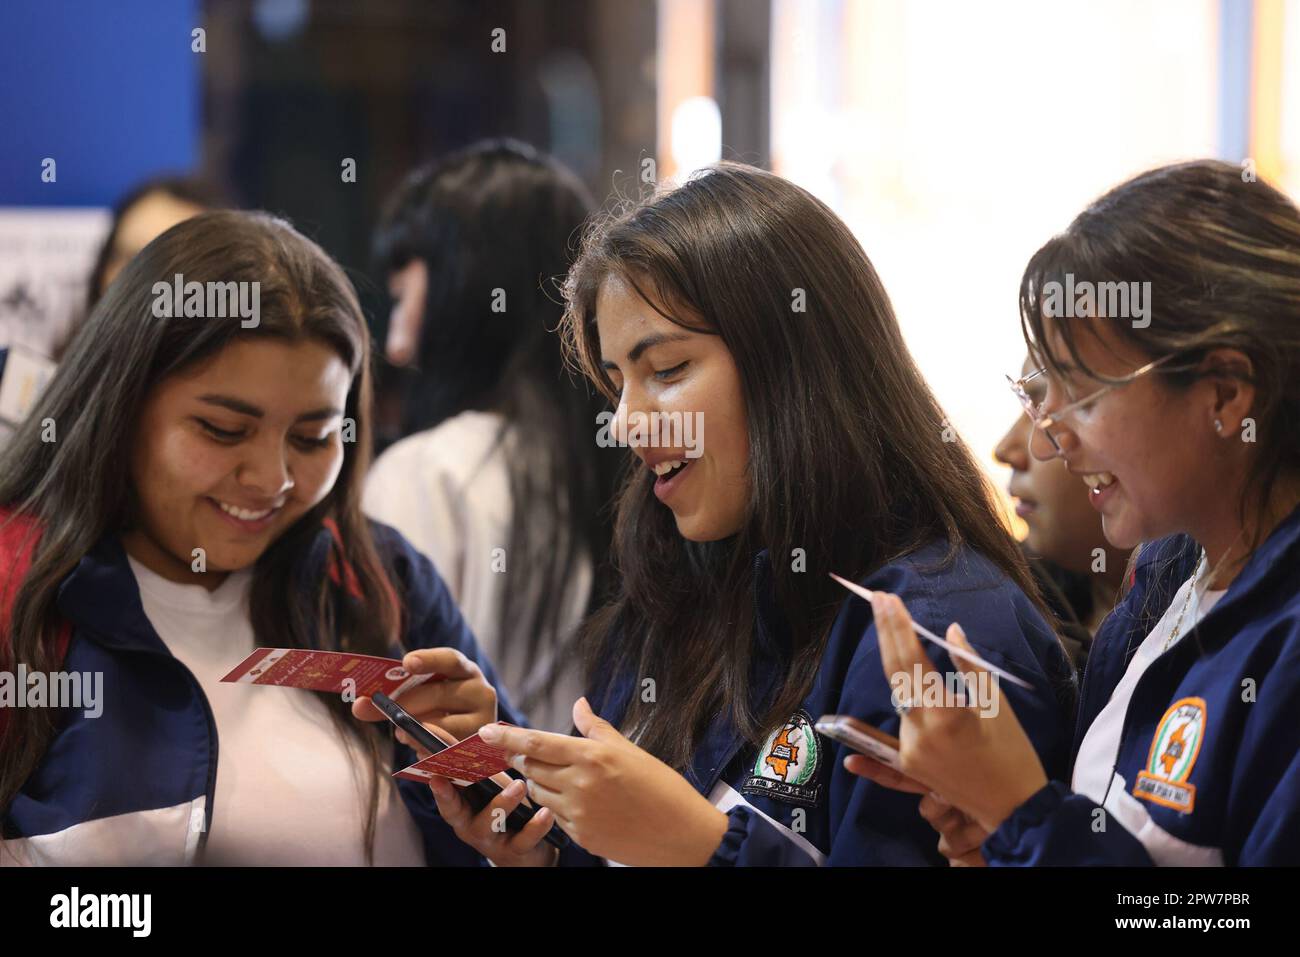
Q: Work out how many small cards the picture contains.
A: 3